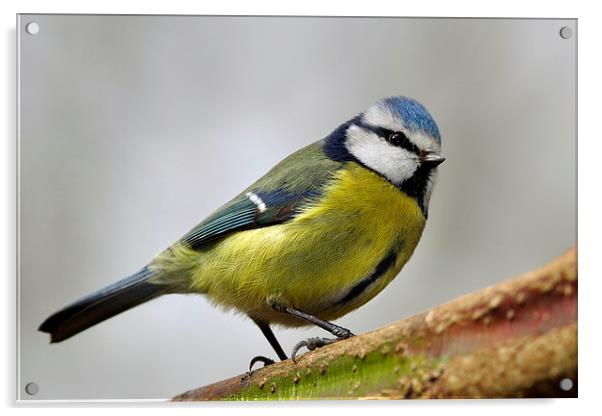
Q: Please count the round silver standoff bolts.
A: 4